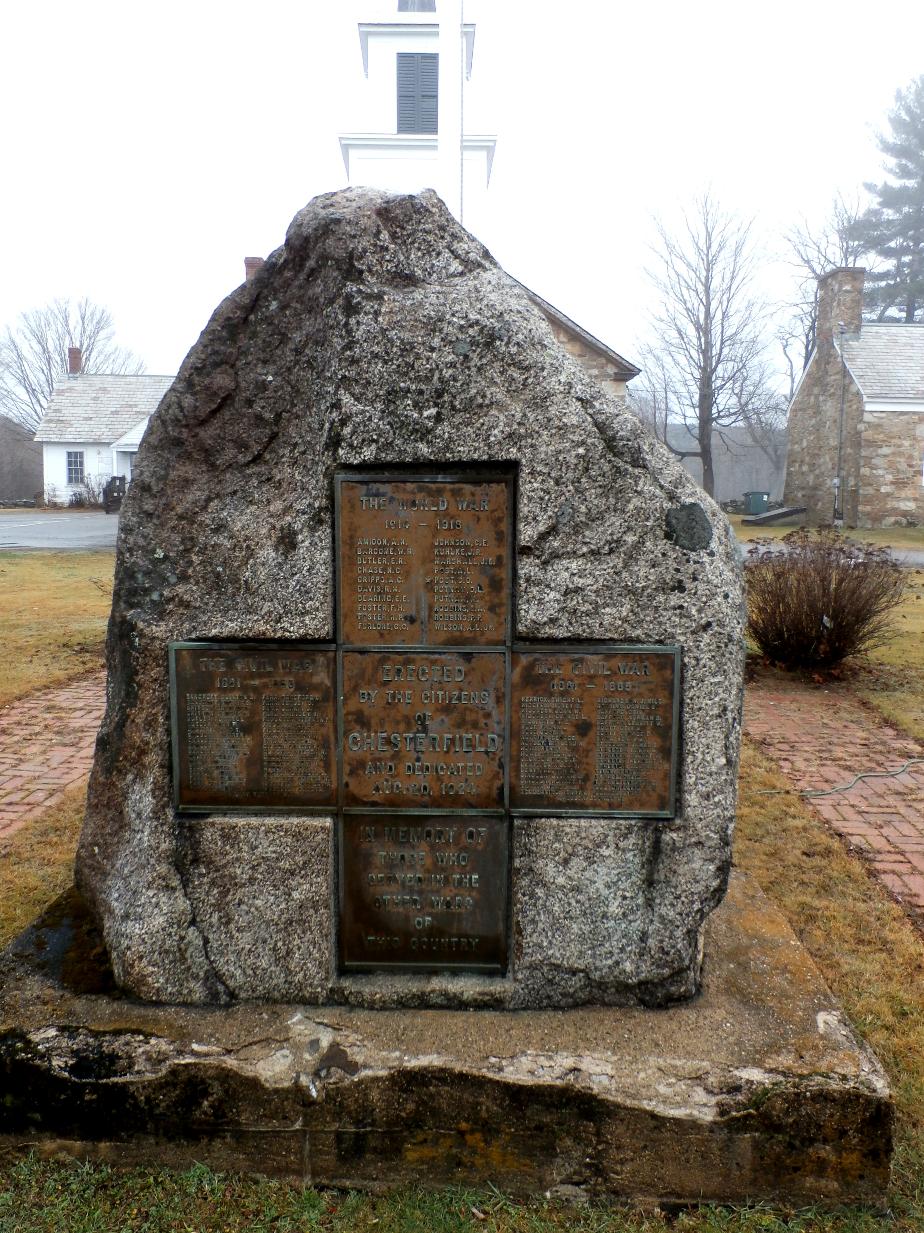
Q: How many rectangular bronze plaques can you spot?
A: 5